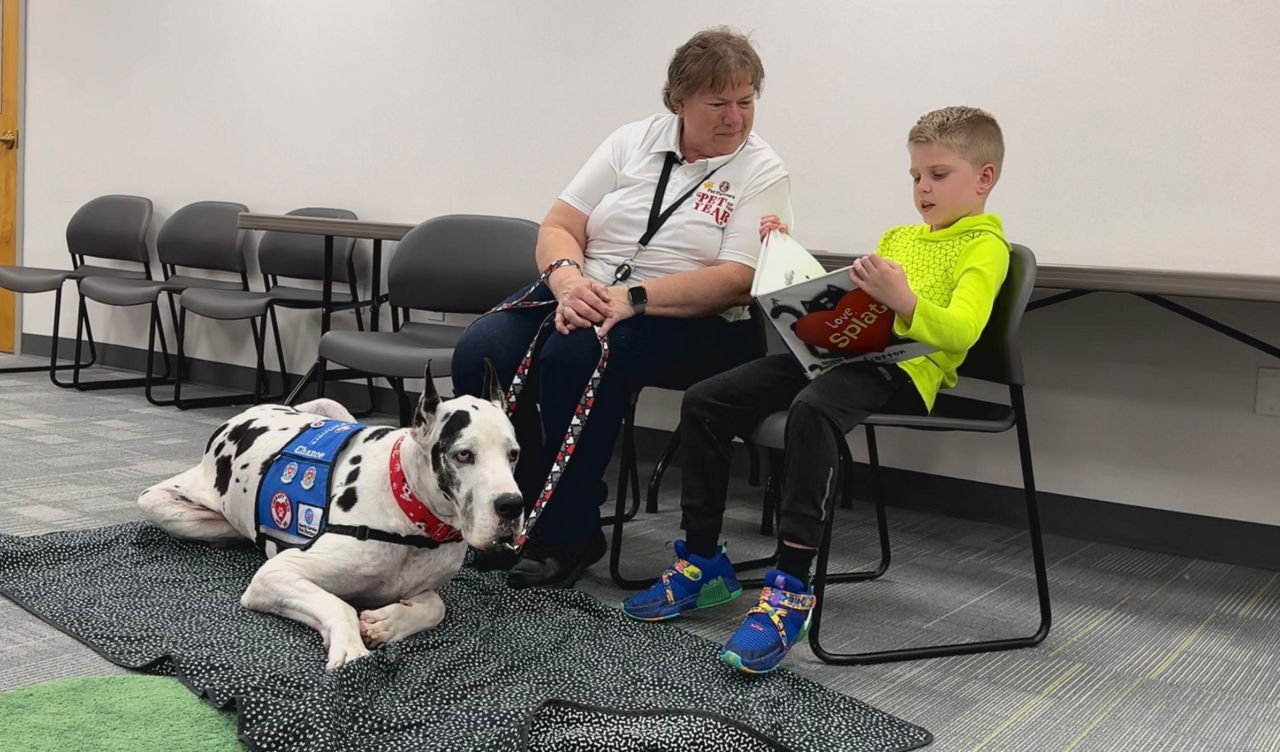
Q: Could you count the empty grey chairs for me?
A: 4